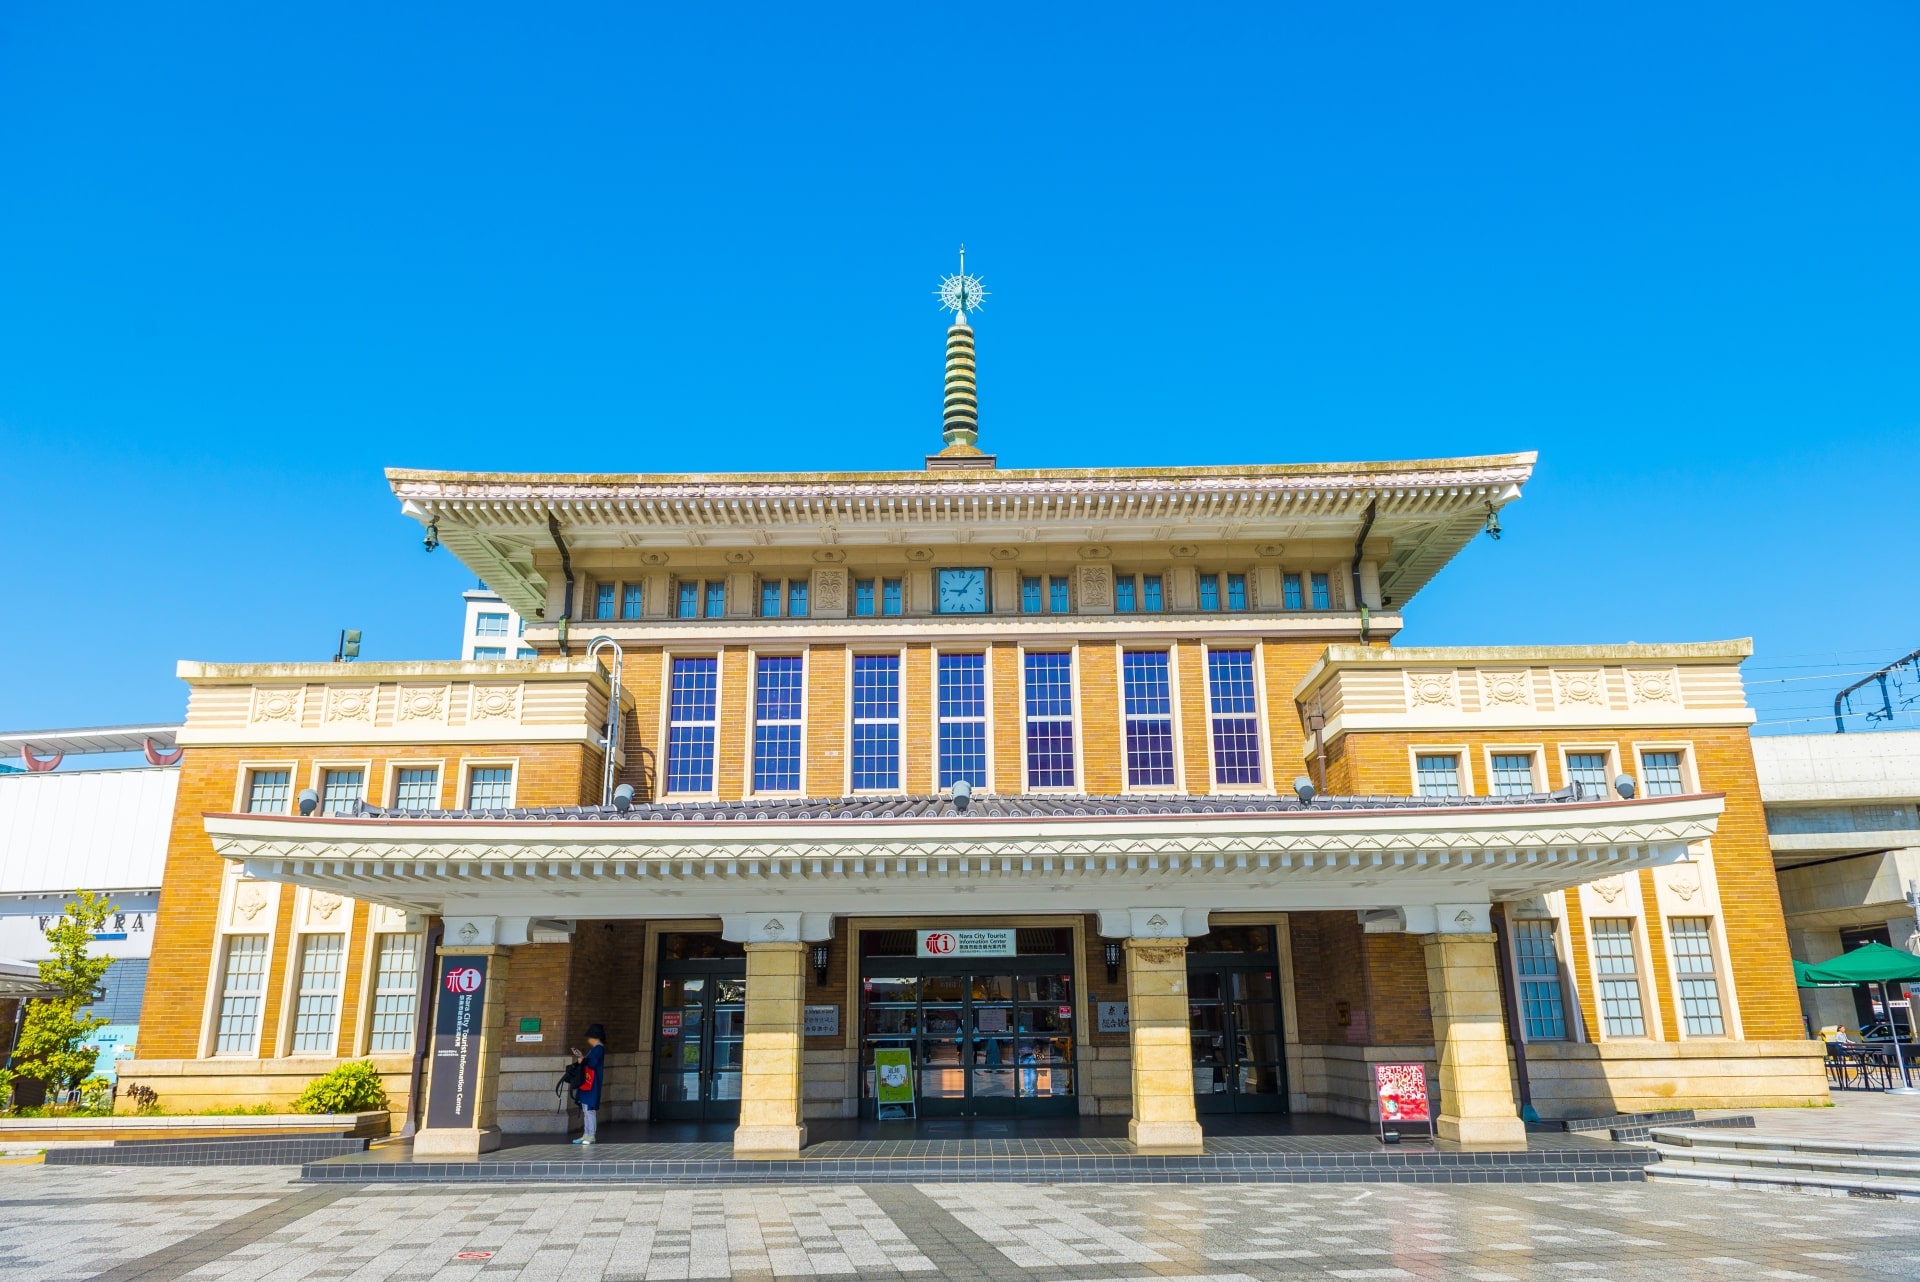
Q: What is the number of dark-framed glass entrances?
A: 3